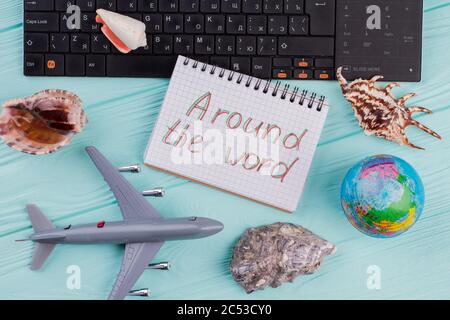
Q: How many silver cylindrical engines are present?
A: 4